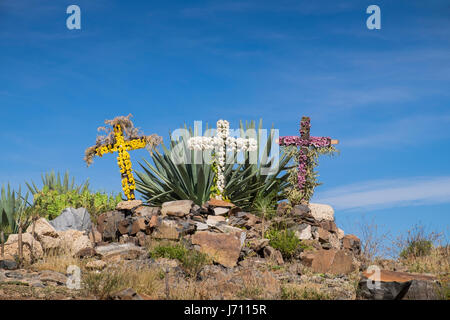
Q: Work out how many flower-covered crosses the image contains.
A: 3